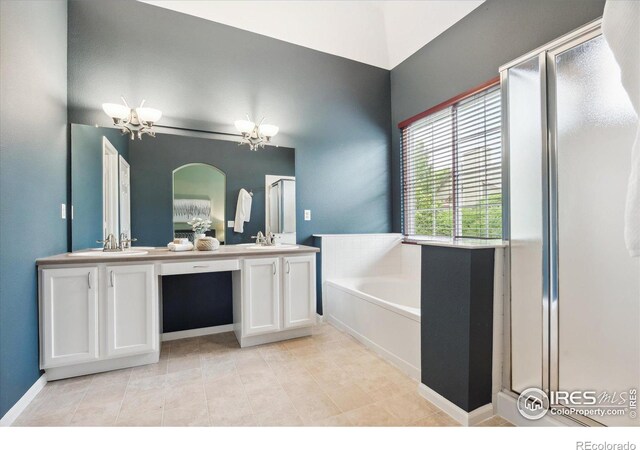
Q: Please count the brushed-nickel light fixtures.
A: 2